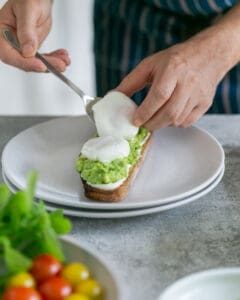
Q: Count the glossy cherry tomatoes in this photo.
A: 7